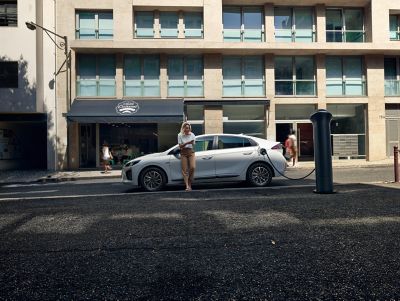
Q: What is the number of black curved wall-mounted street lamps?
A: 1